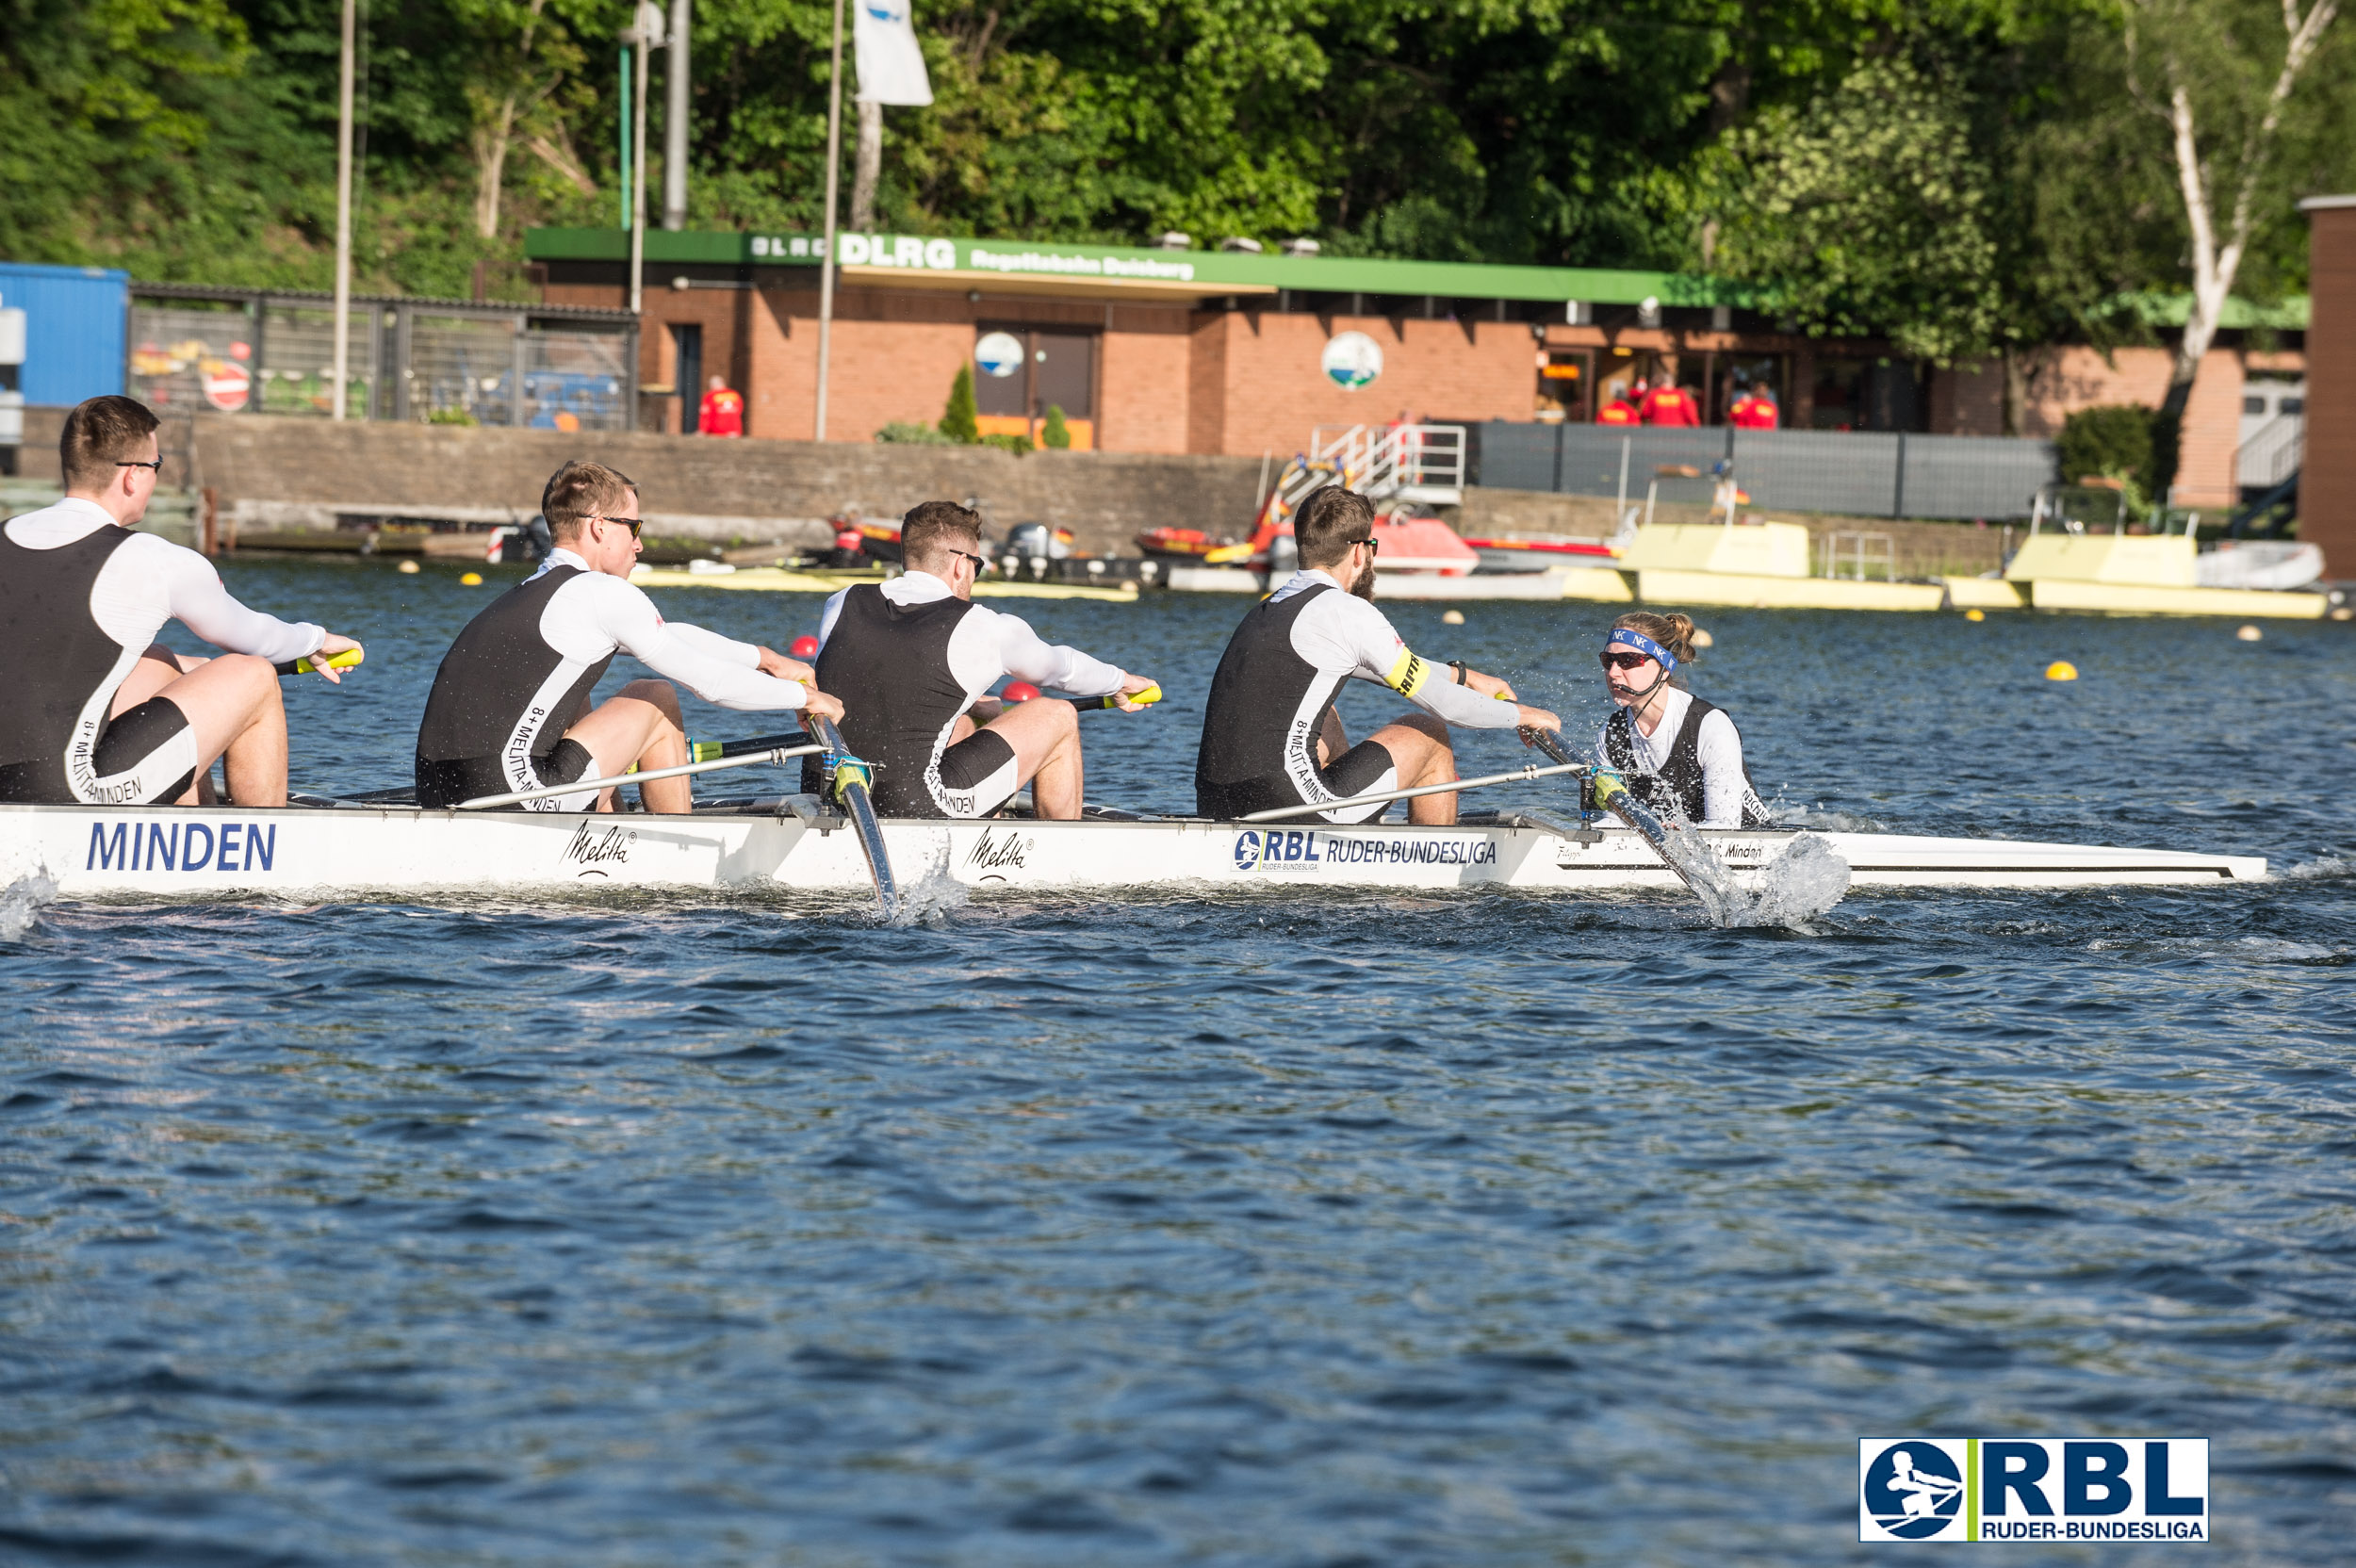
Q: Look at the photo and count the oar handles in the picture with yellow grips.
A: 4